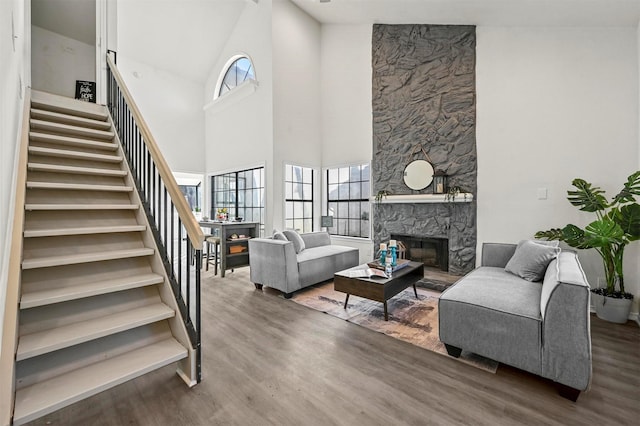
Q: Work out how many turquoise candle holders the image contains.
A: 2